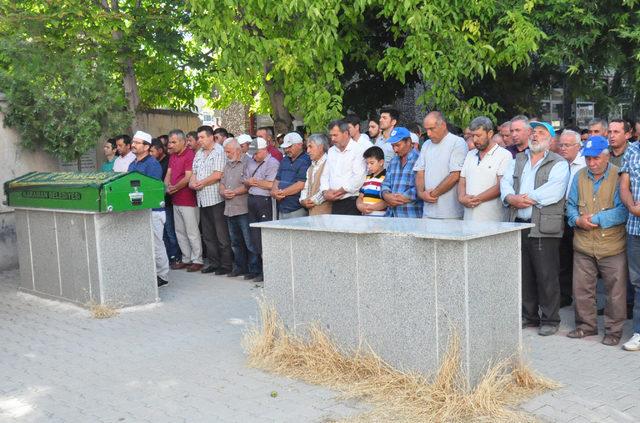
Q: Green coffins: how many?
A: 1